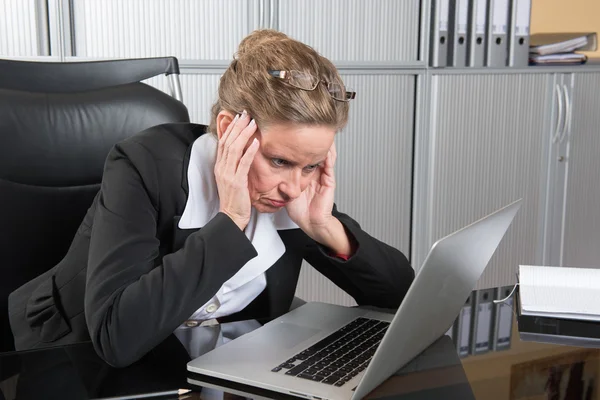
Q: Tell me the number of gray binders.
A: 5